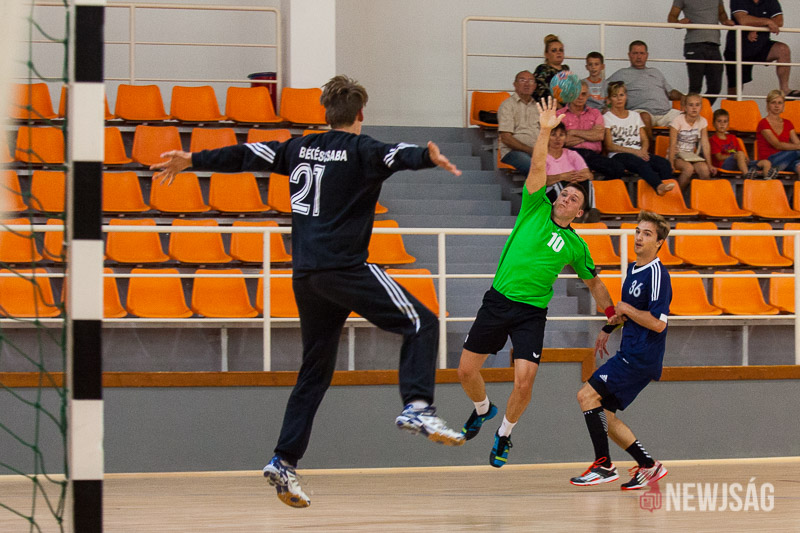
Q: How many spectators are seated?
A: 10